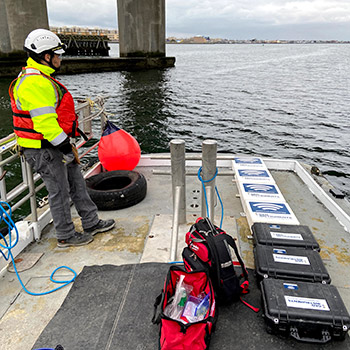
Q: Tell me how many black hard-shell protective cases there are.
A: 3